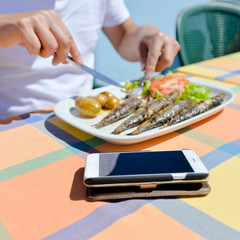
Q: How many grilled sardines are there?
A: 4